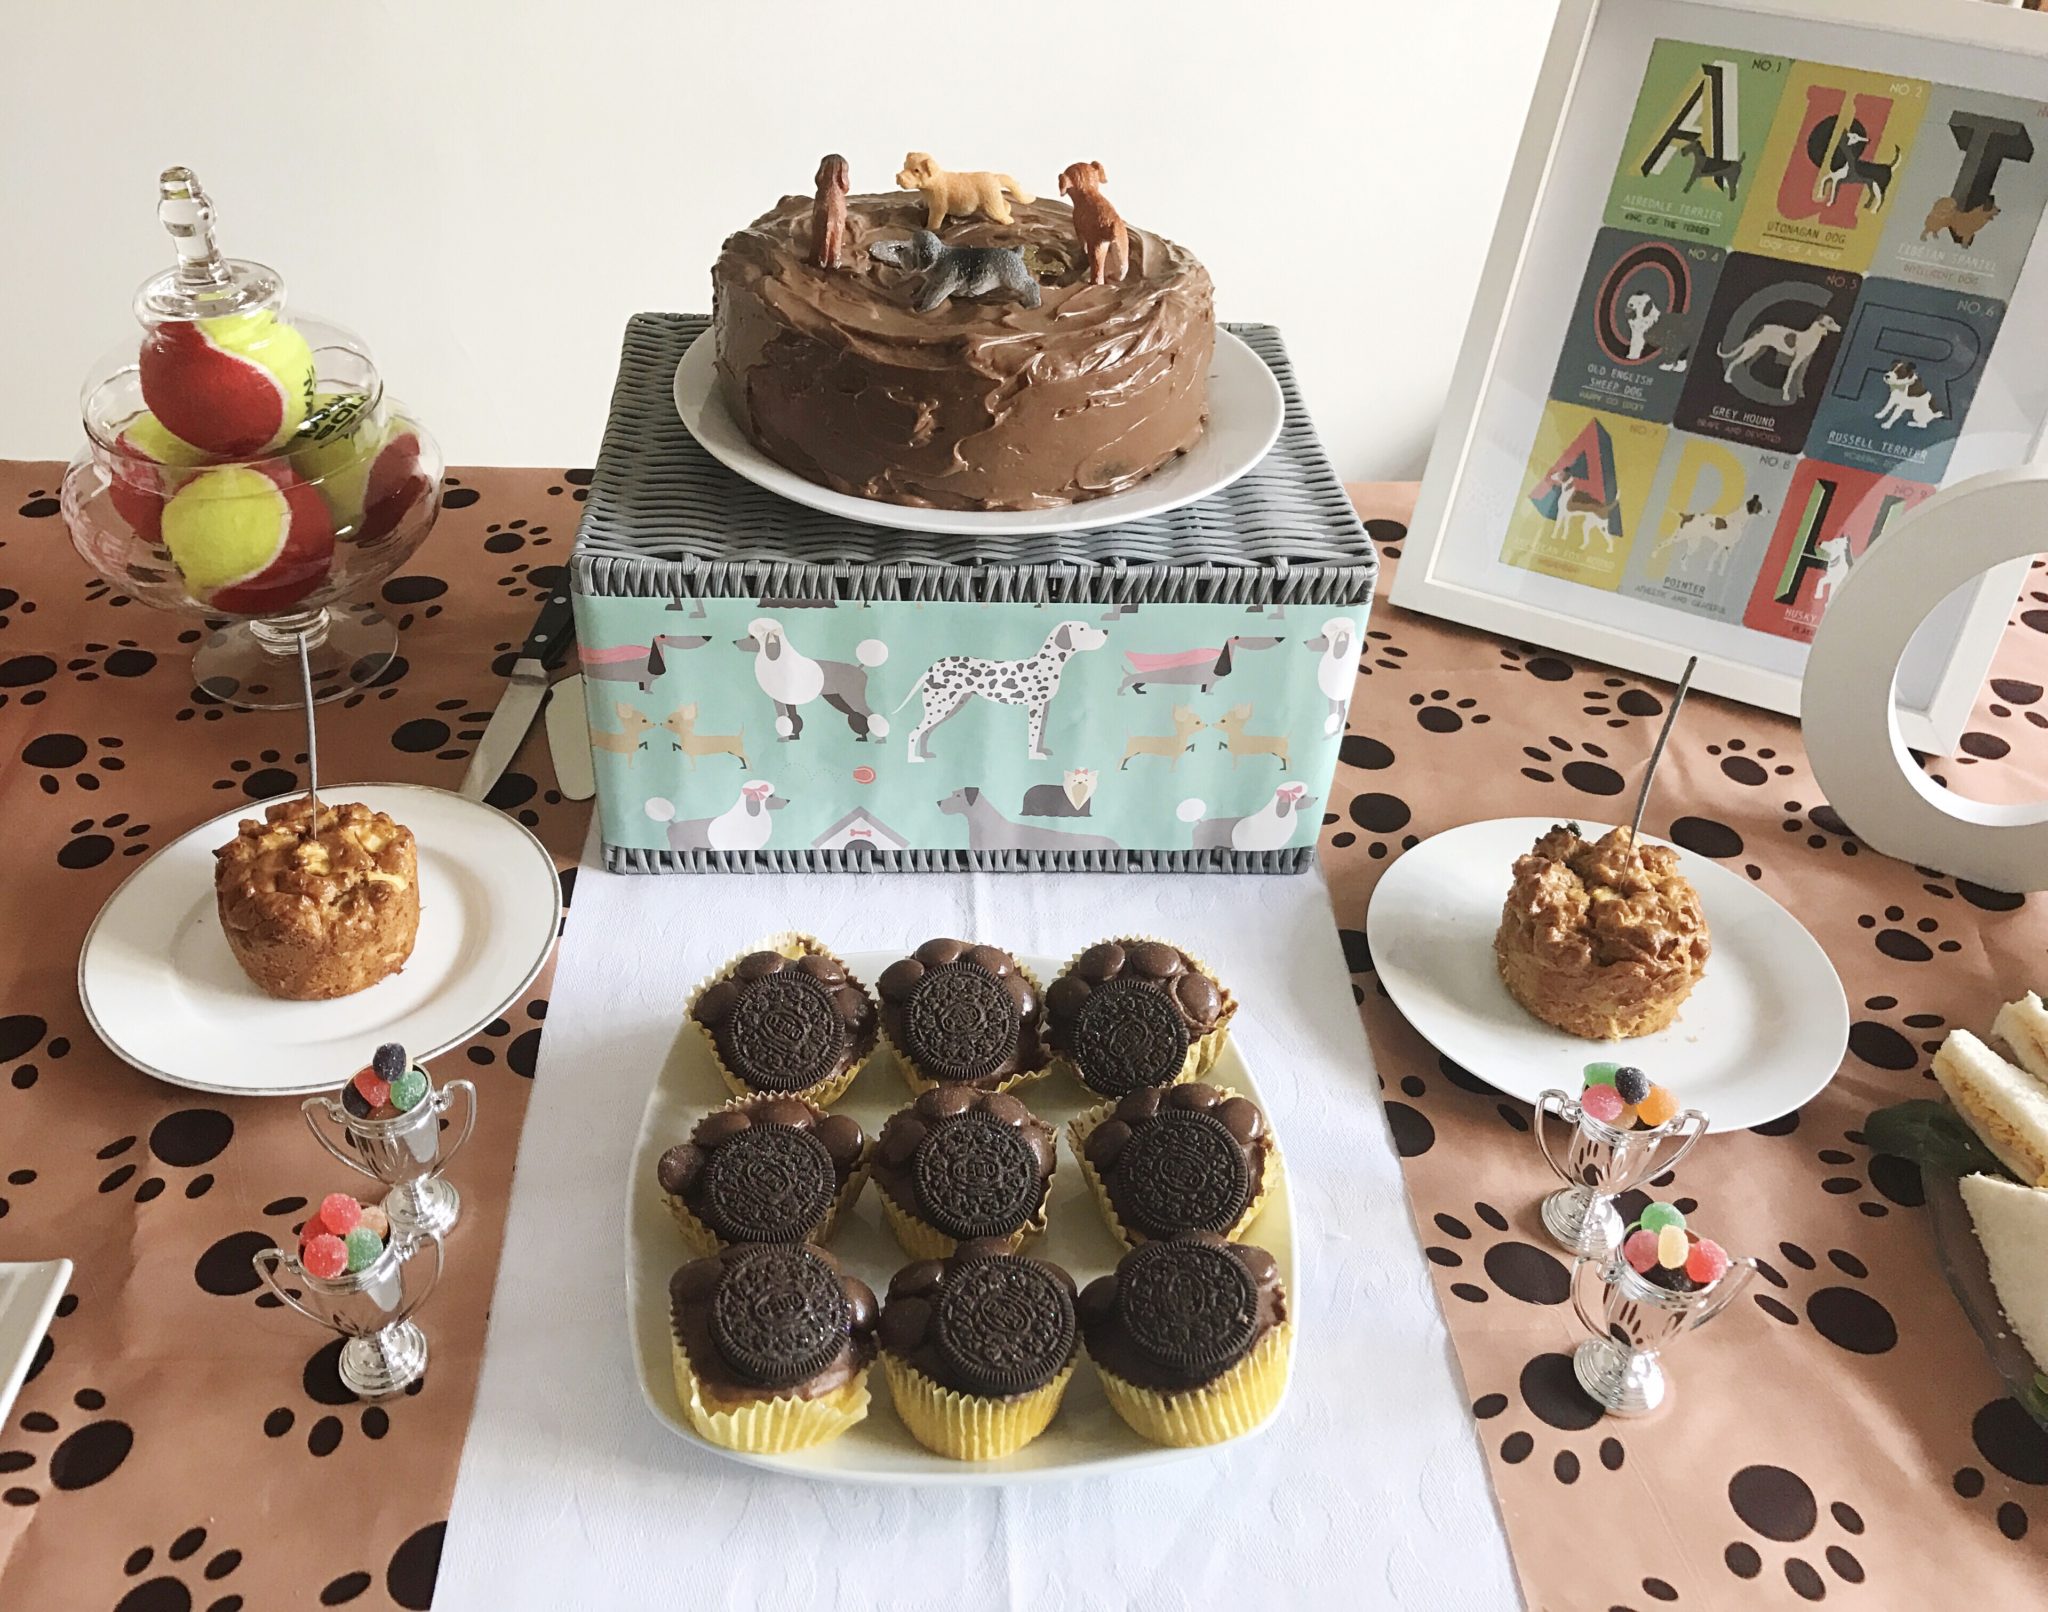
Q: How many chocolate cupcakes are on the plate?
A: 9